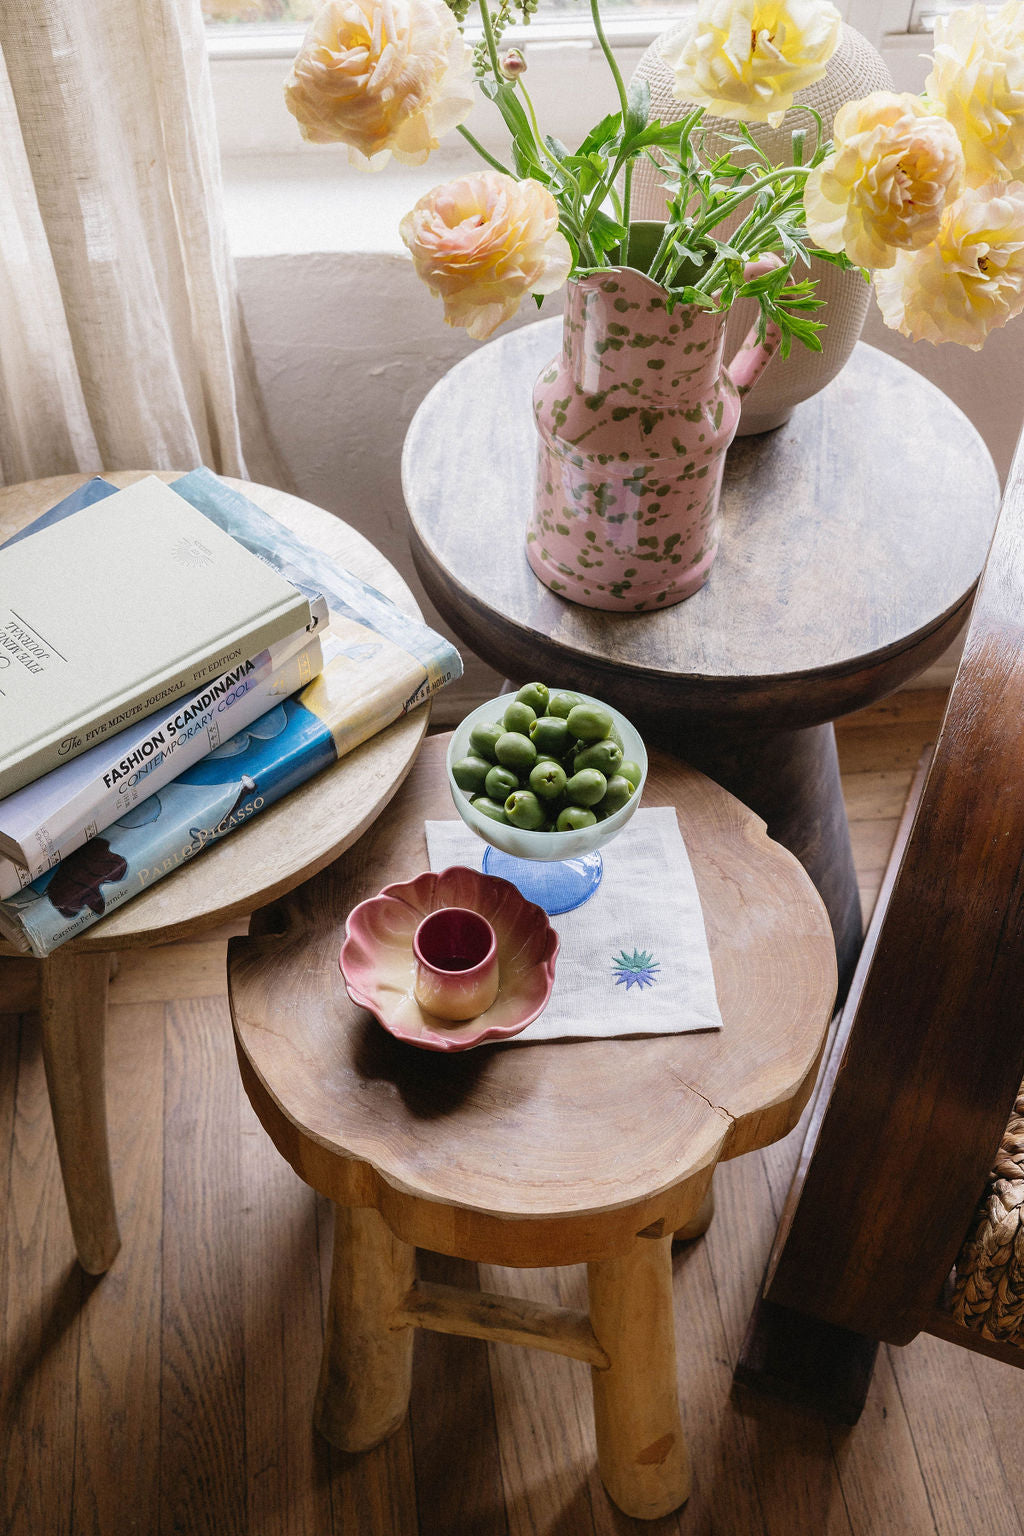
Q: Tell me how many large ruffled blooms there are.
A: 6